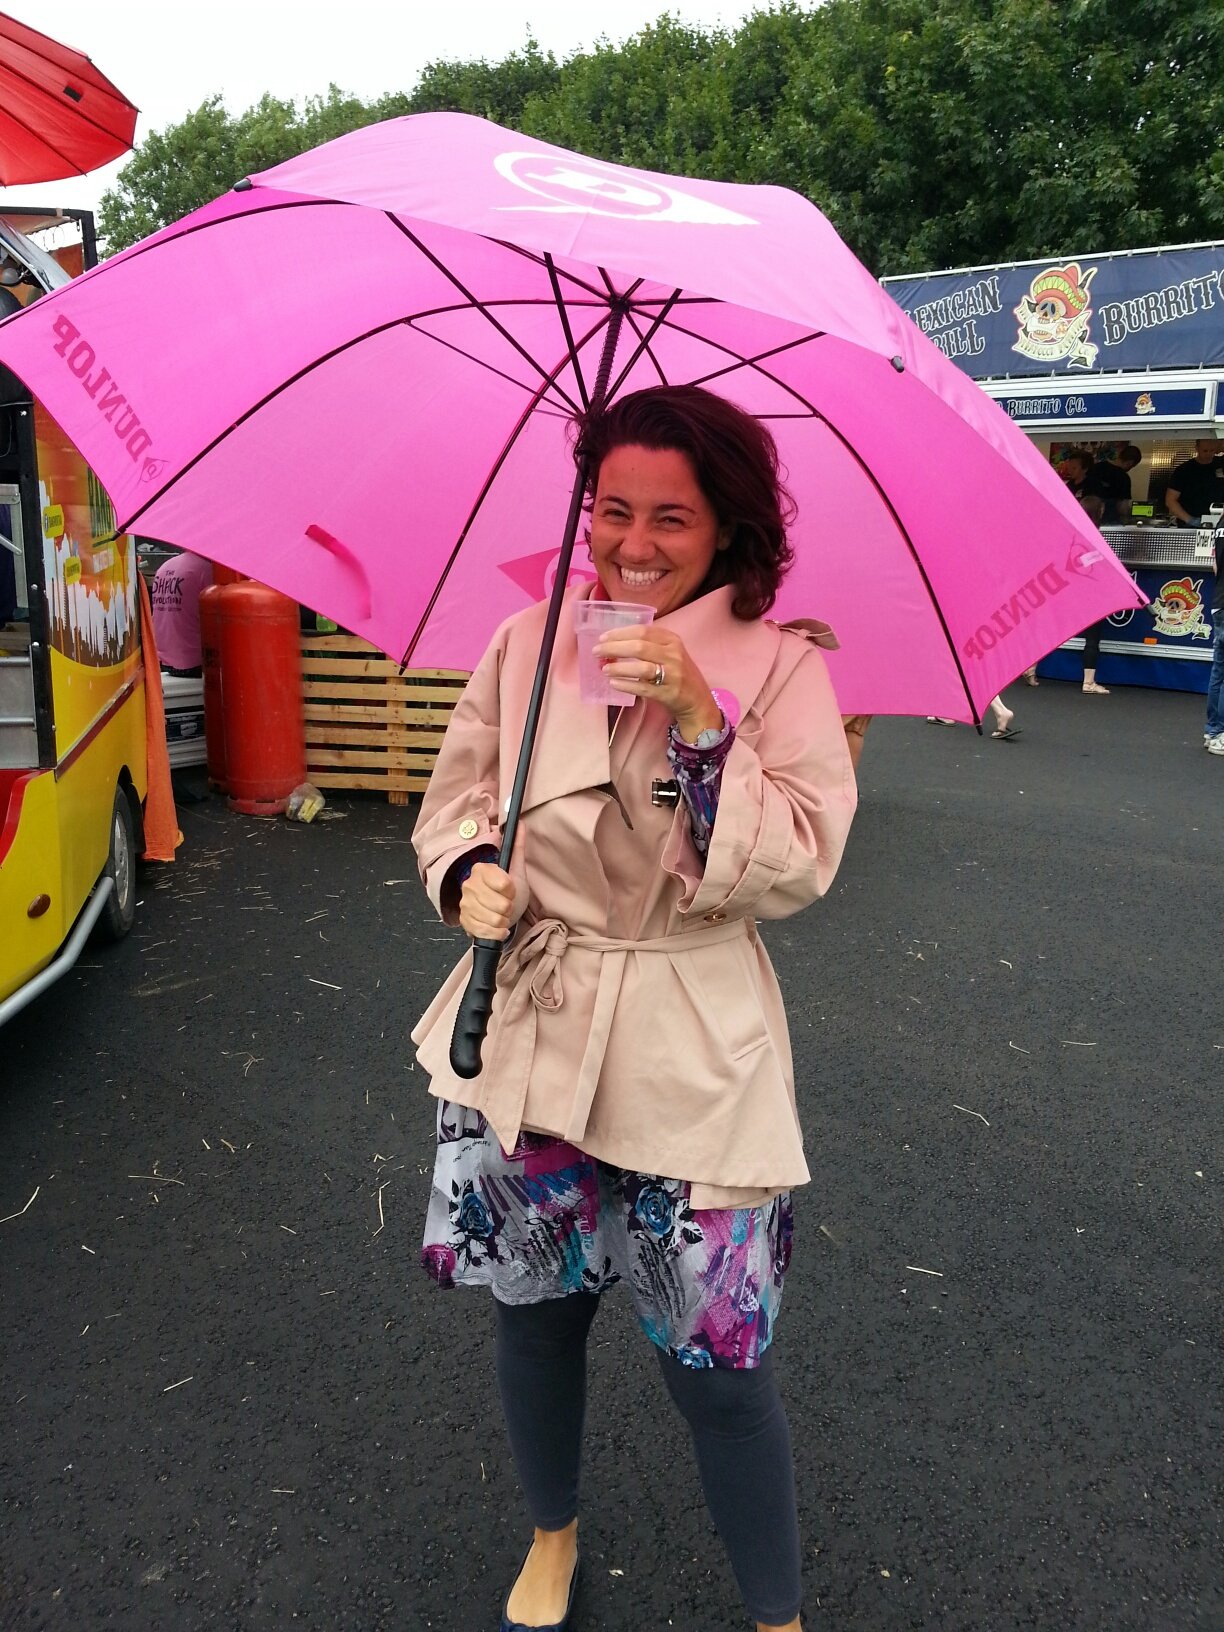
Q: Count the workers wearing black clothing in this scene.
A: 3